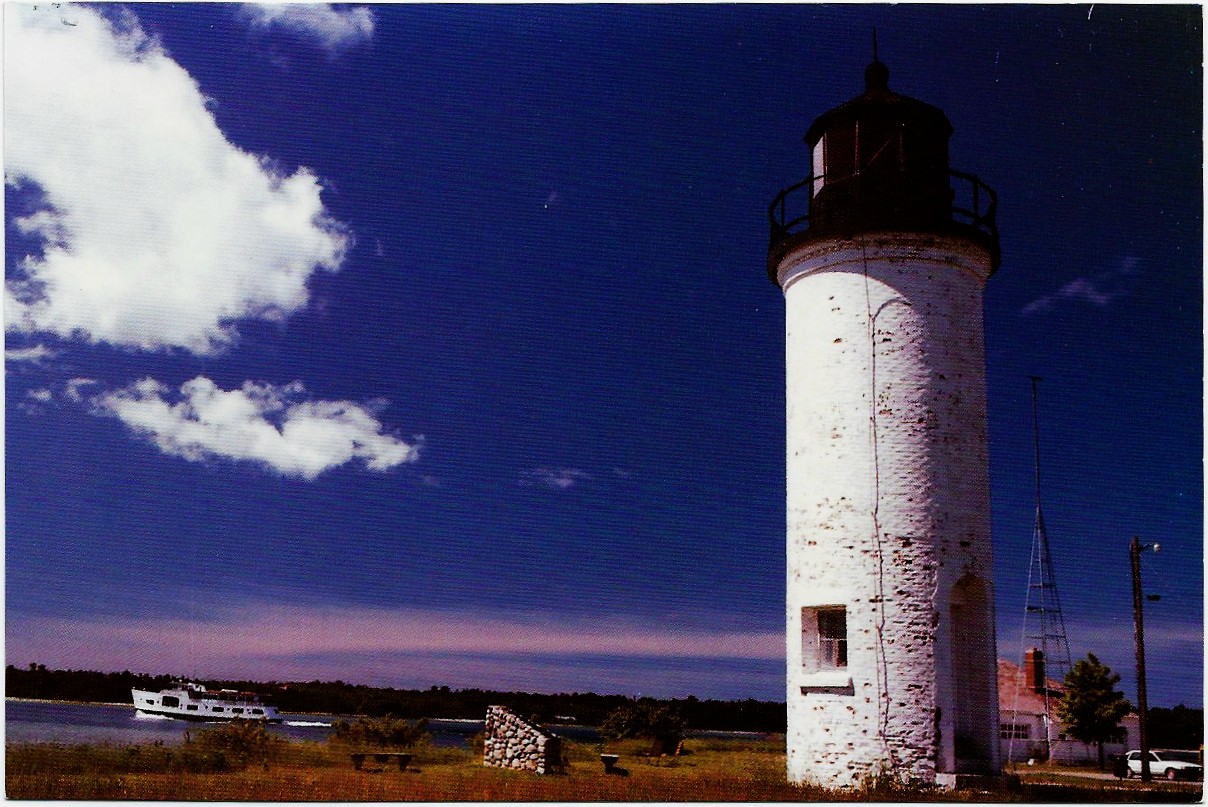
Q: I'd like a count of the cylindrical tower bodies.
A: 1